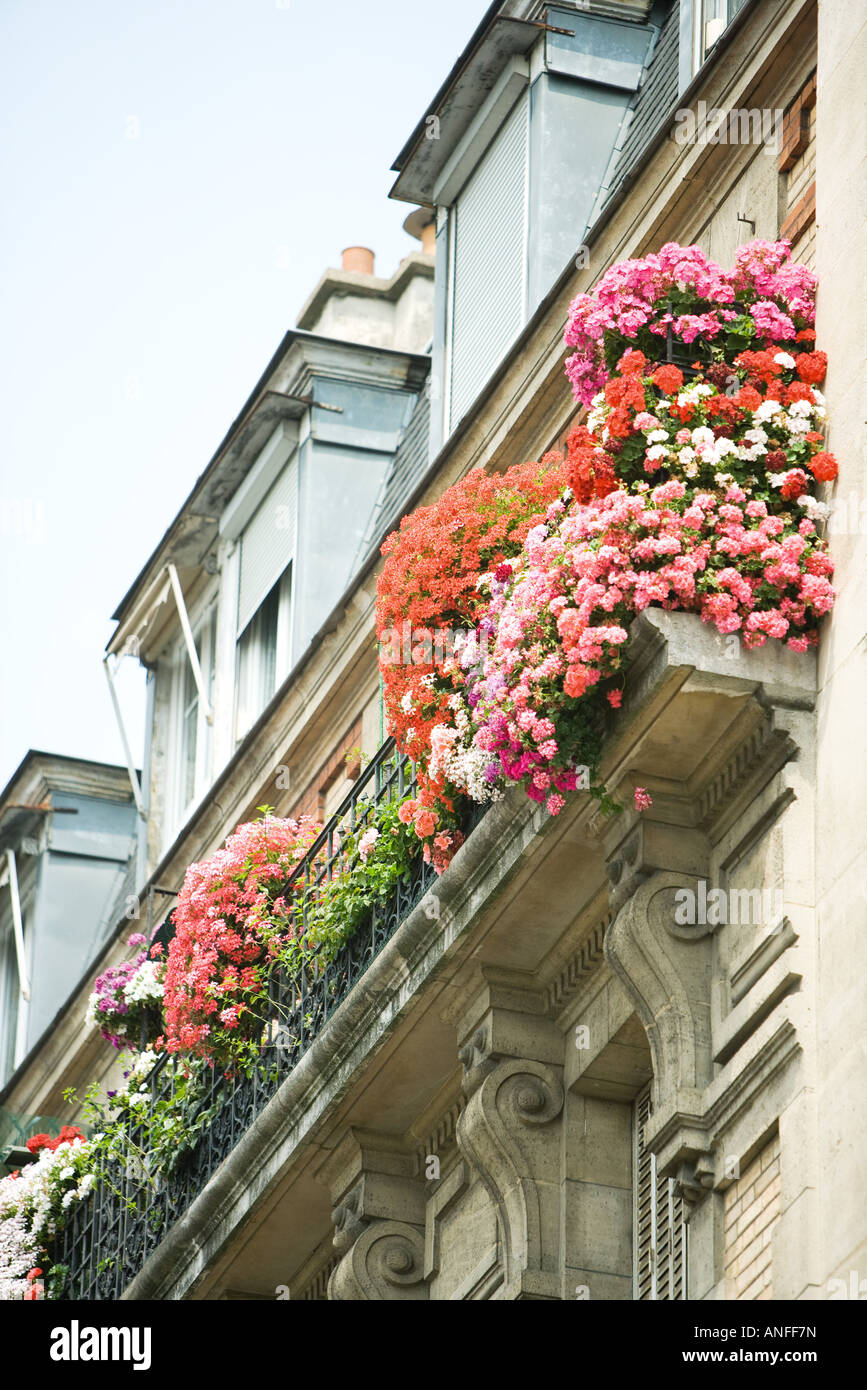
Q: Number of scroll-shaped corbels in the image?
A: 3